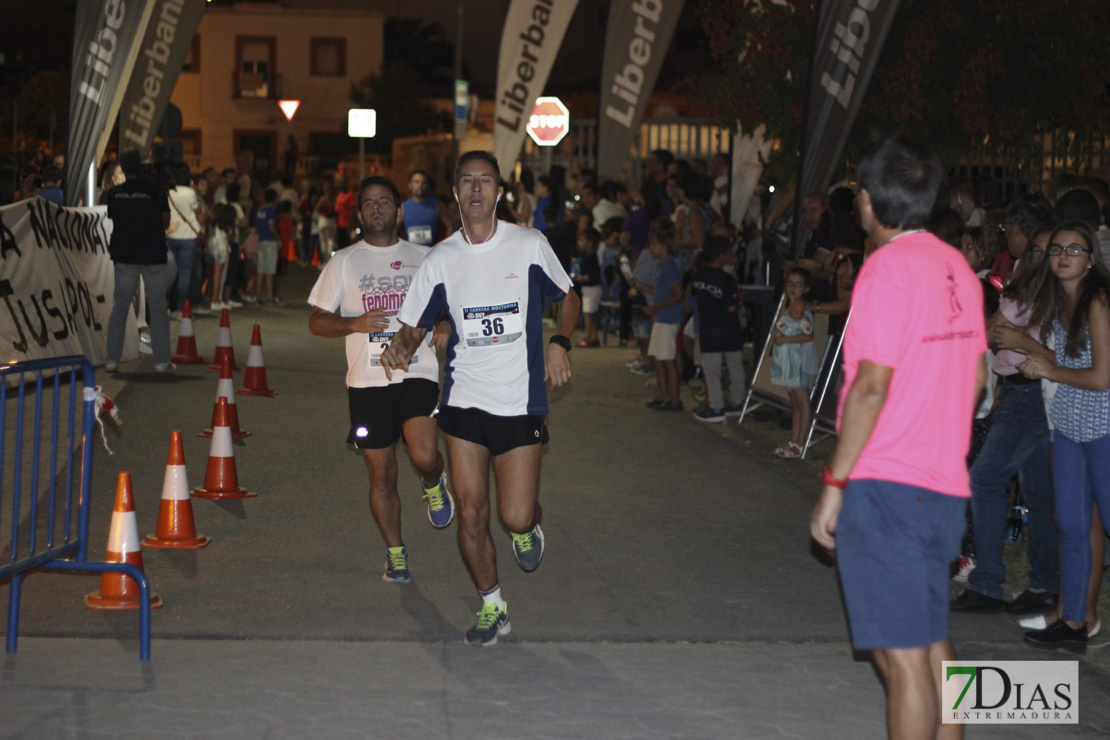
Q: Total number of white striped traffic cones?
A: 7